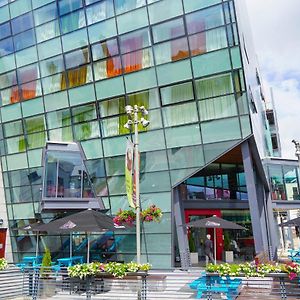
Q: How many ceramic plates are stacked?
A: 0